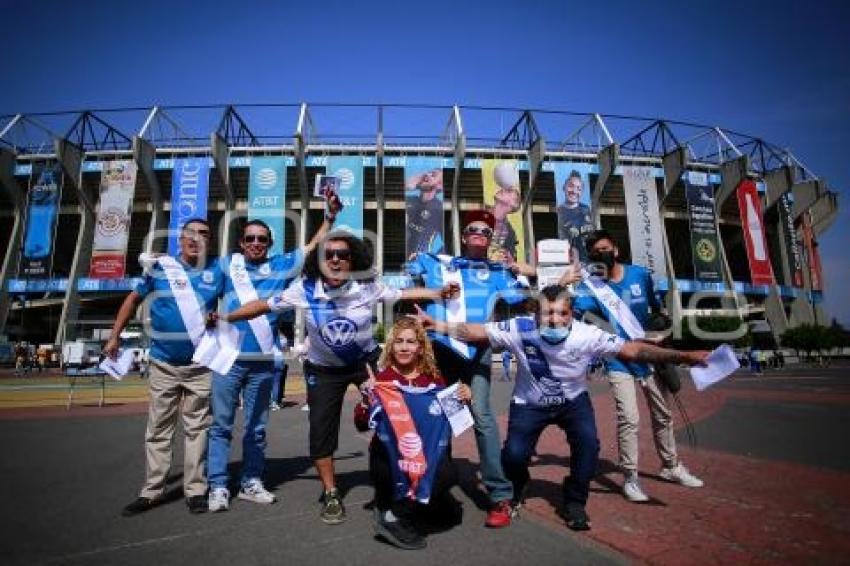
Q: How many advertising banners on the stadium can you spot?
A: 13